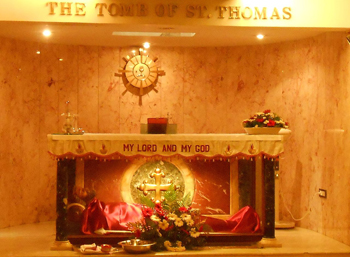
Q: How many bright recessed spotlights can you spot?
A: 3